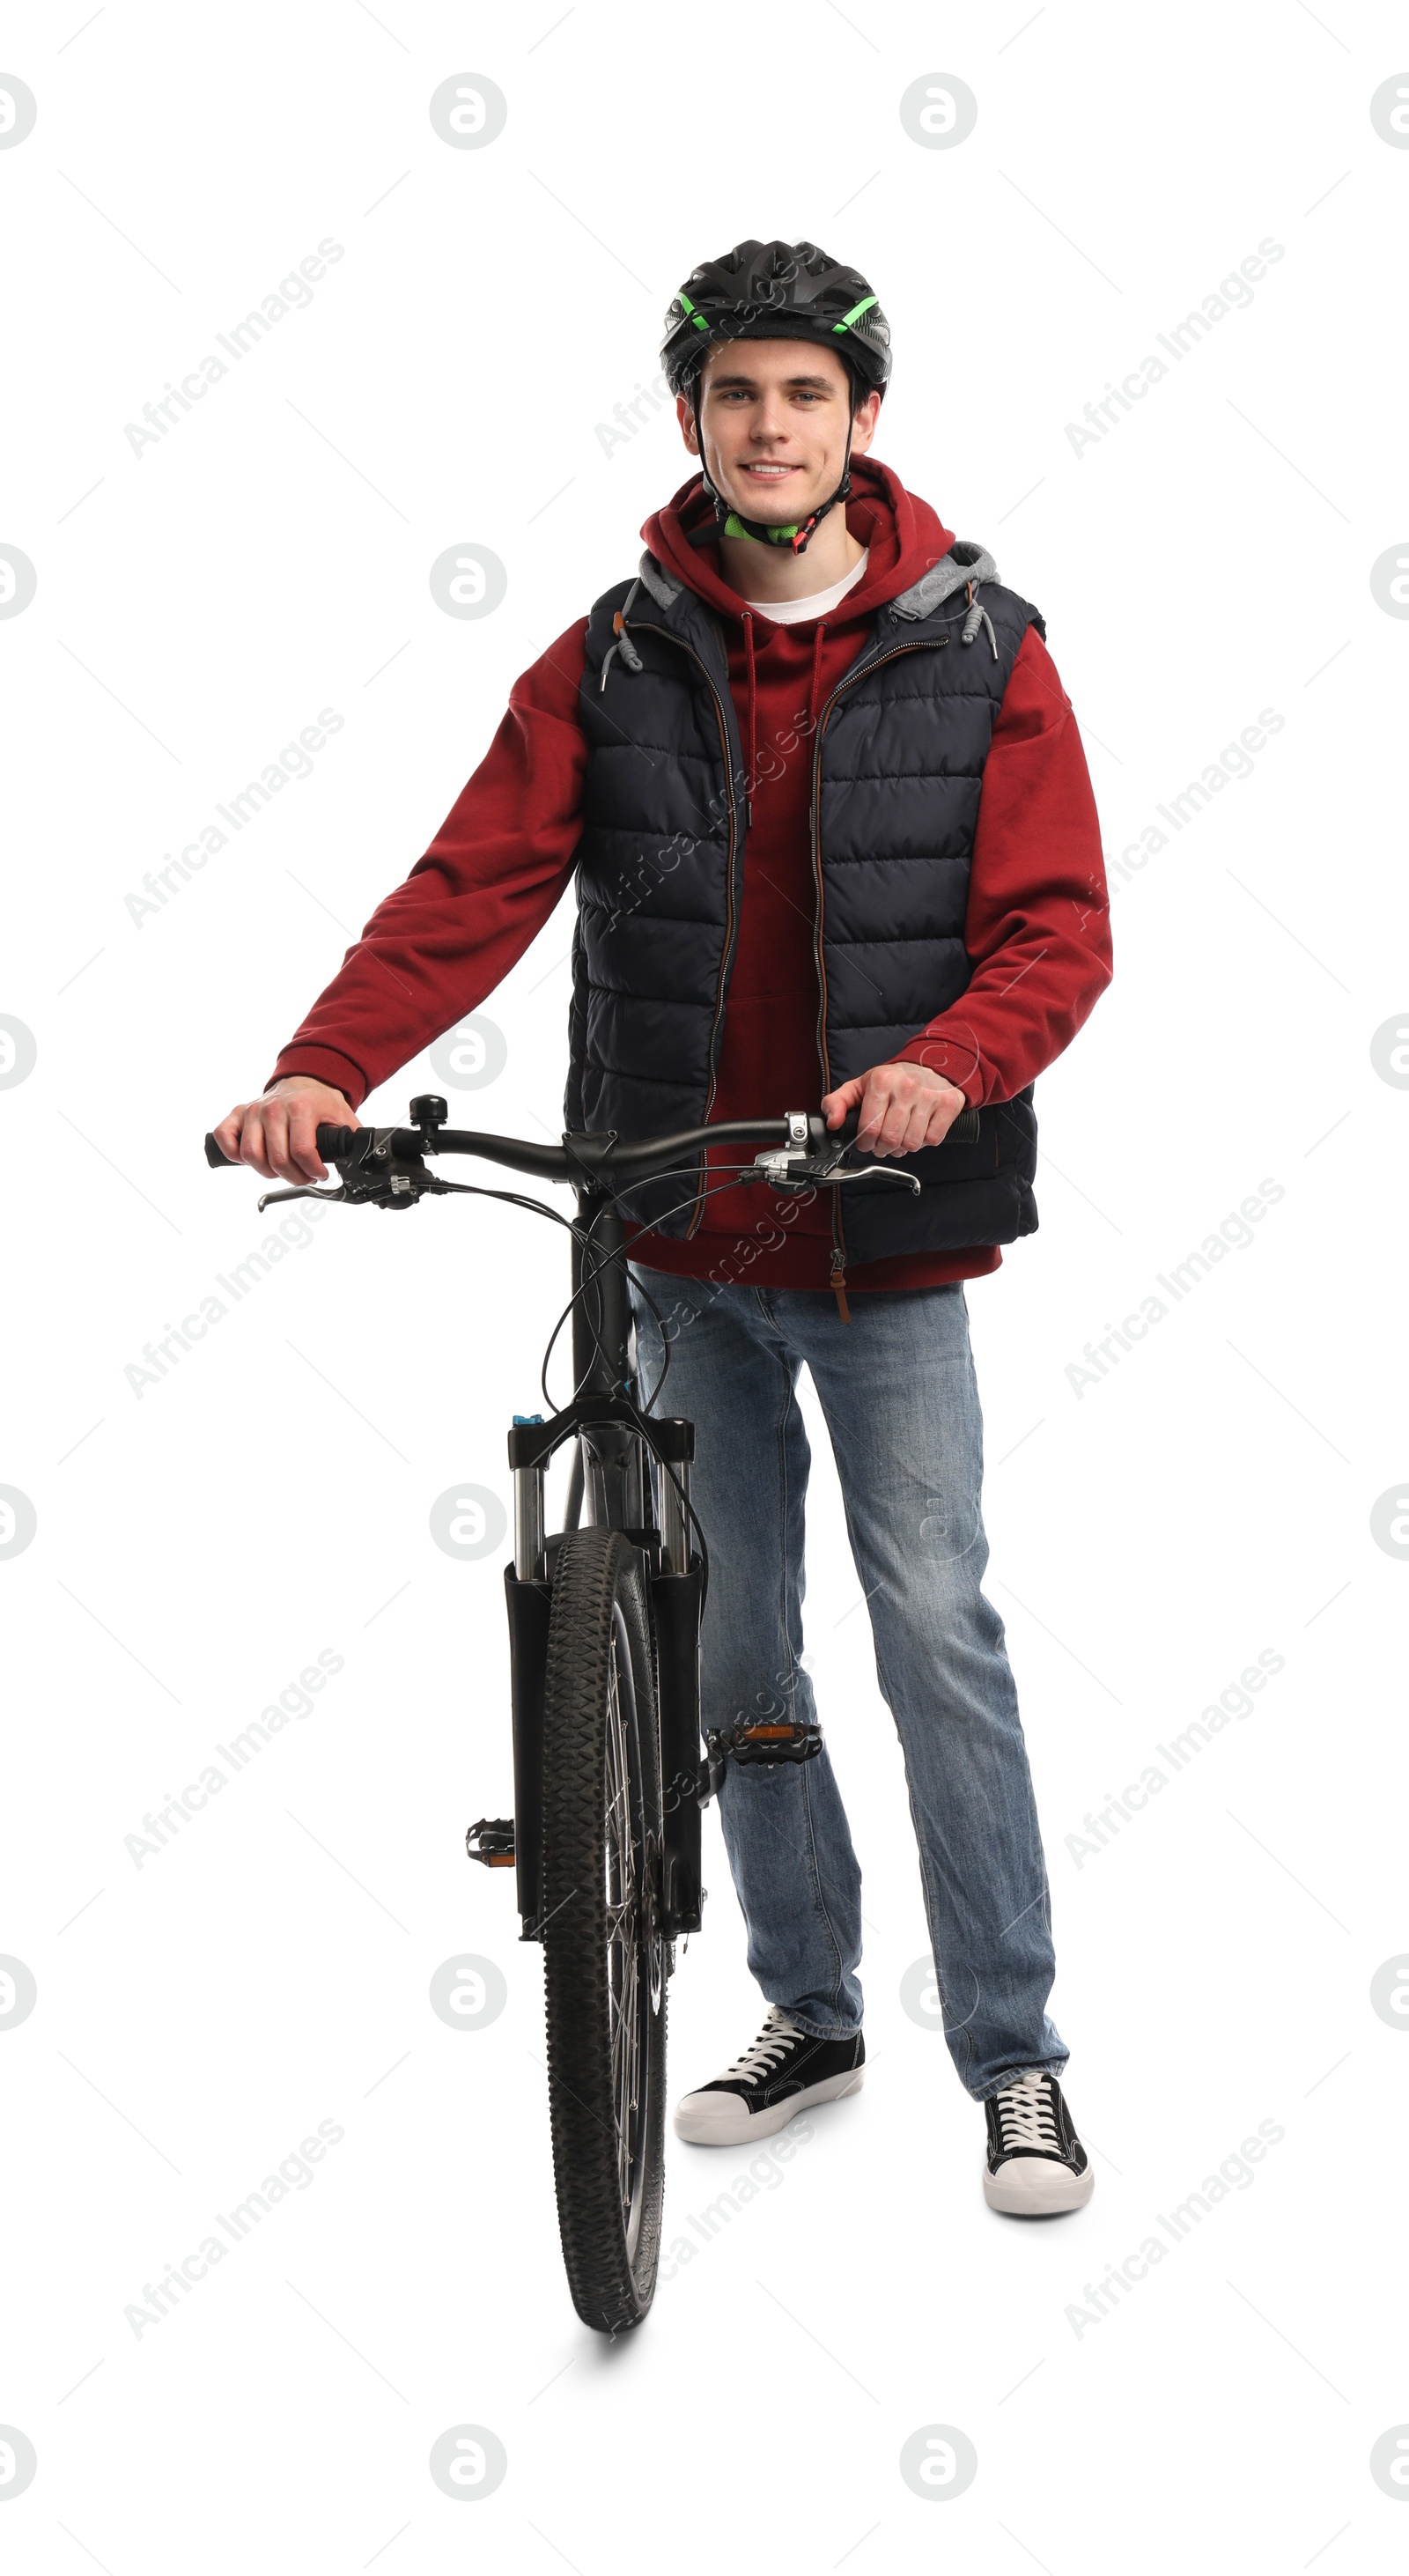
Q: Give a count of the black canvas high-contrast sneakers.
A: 2